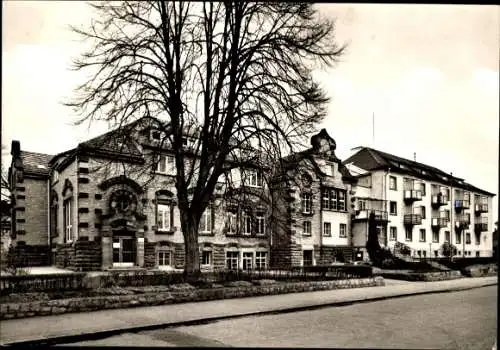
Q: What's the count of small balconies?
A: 8